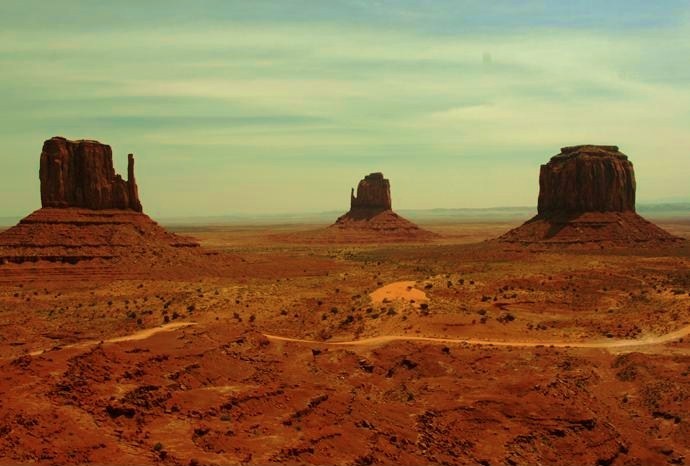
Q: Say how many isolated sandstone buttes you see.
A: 3